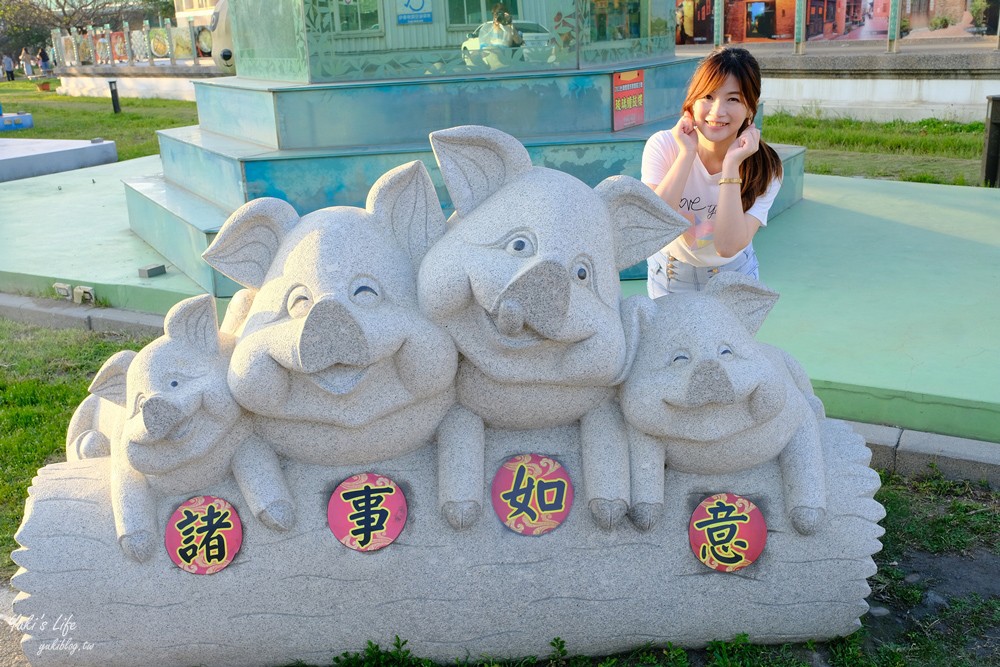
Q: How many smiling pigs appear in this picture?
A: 4